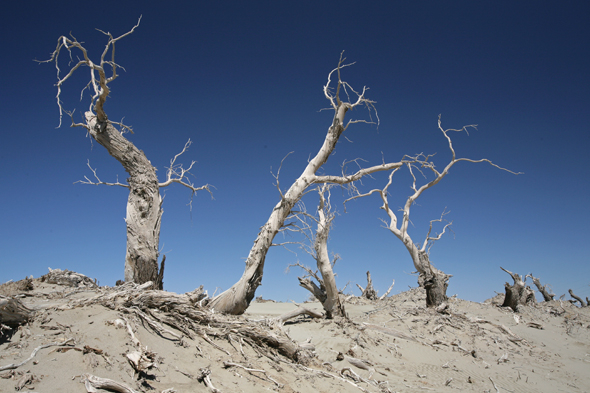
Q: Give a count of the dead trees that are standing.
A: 4